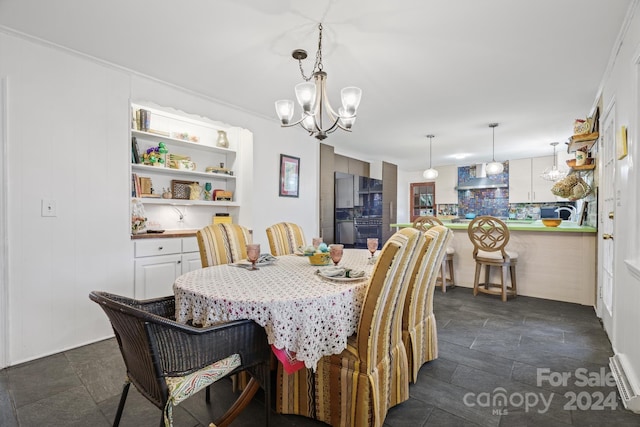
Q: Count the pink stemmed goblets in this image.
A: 4